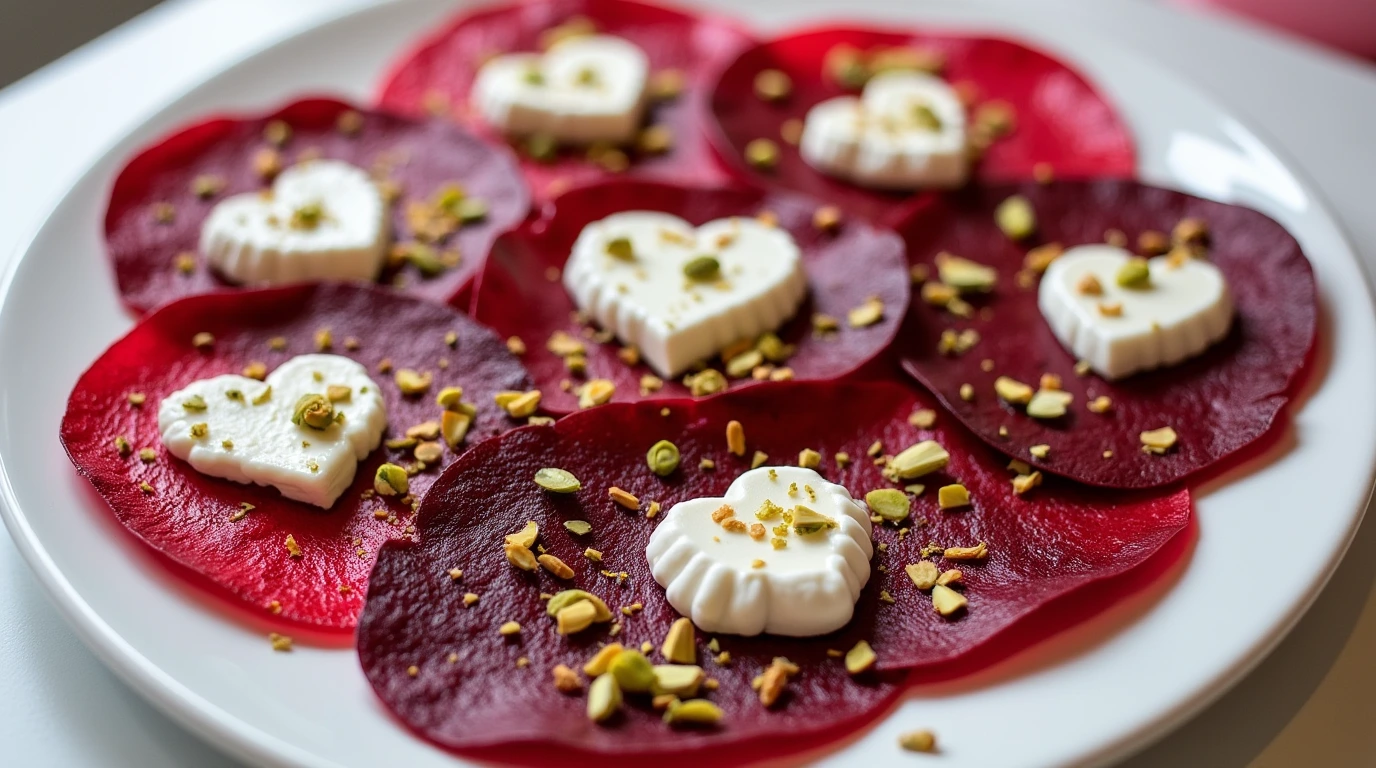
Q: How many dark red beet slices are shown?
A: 7